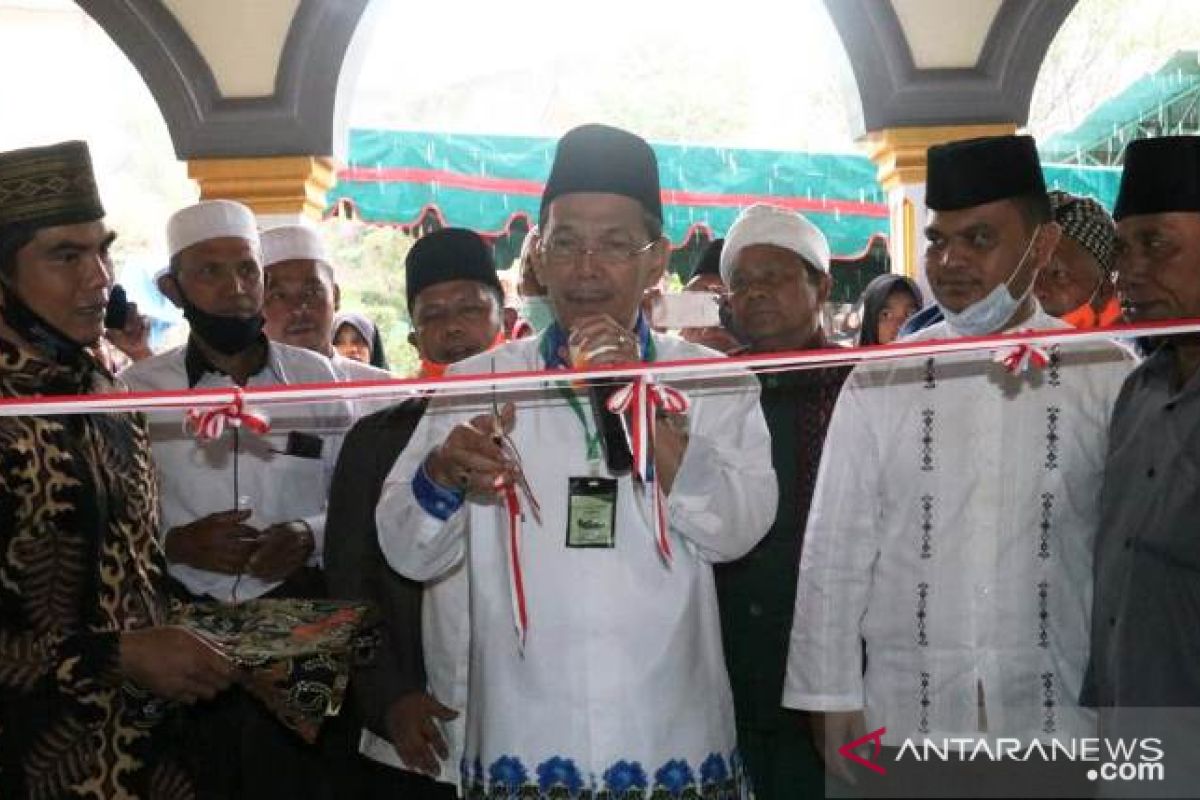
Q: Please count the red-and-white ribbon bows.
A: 3